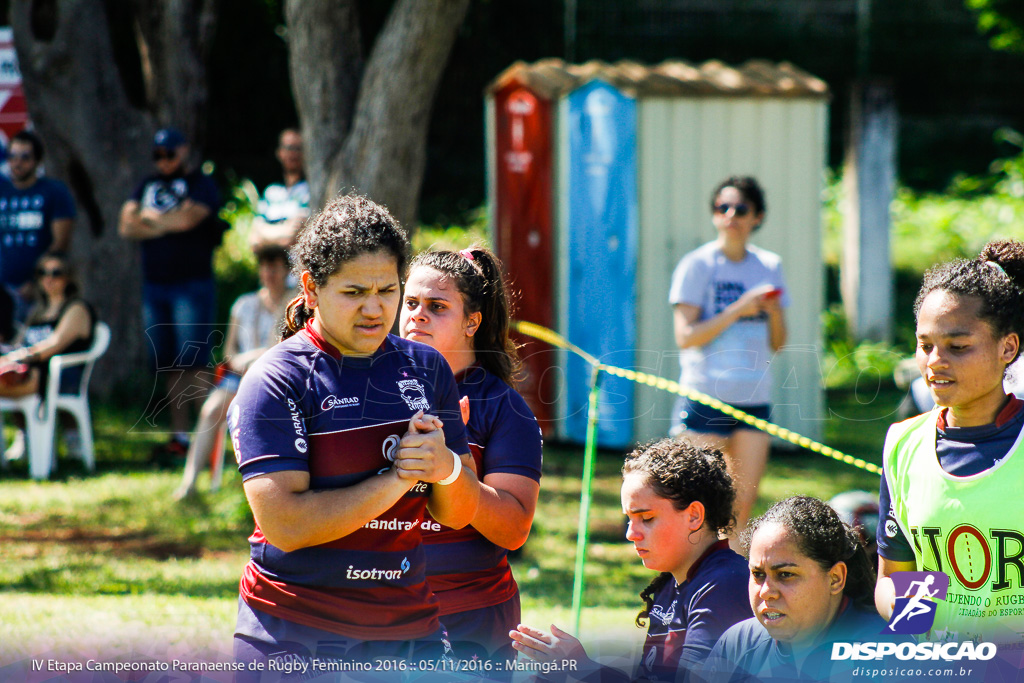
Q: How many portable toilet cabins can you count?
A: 2